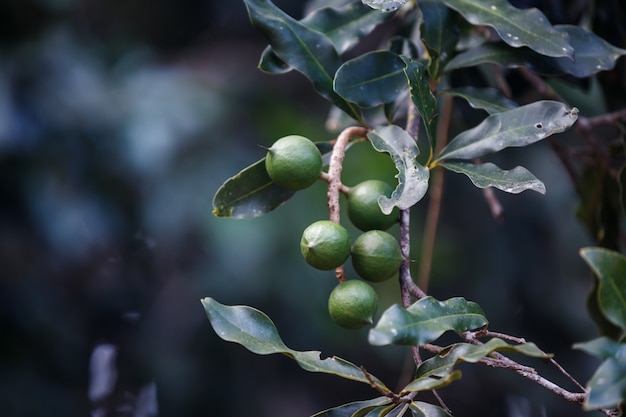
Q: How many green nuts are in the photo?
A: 5